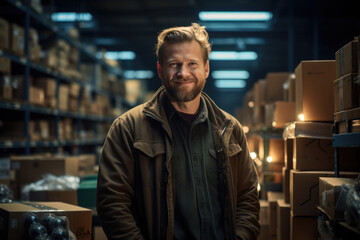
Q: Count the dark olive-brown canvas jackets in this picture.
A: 1